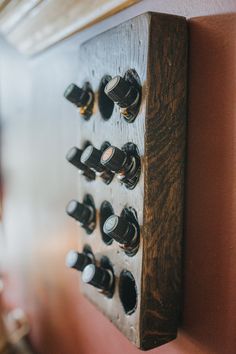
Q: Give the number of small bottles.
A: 9